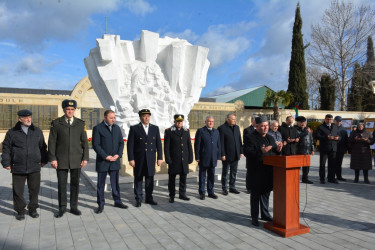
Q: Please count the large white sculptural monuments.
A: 1